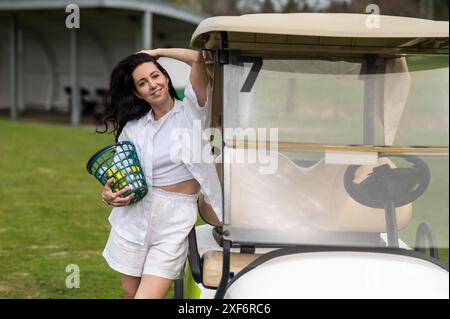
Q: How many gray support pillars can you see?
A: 3